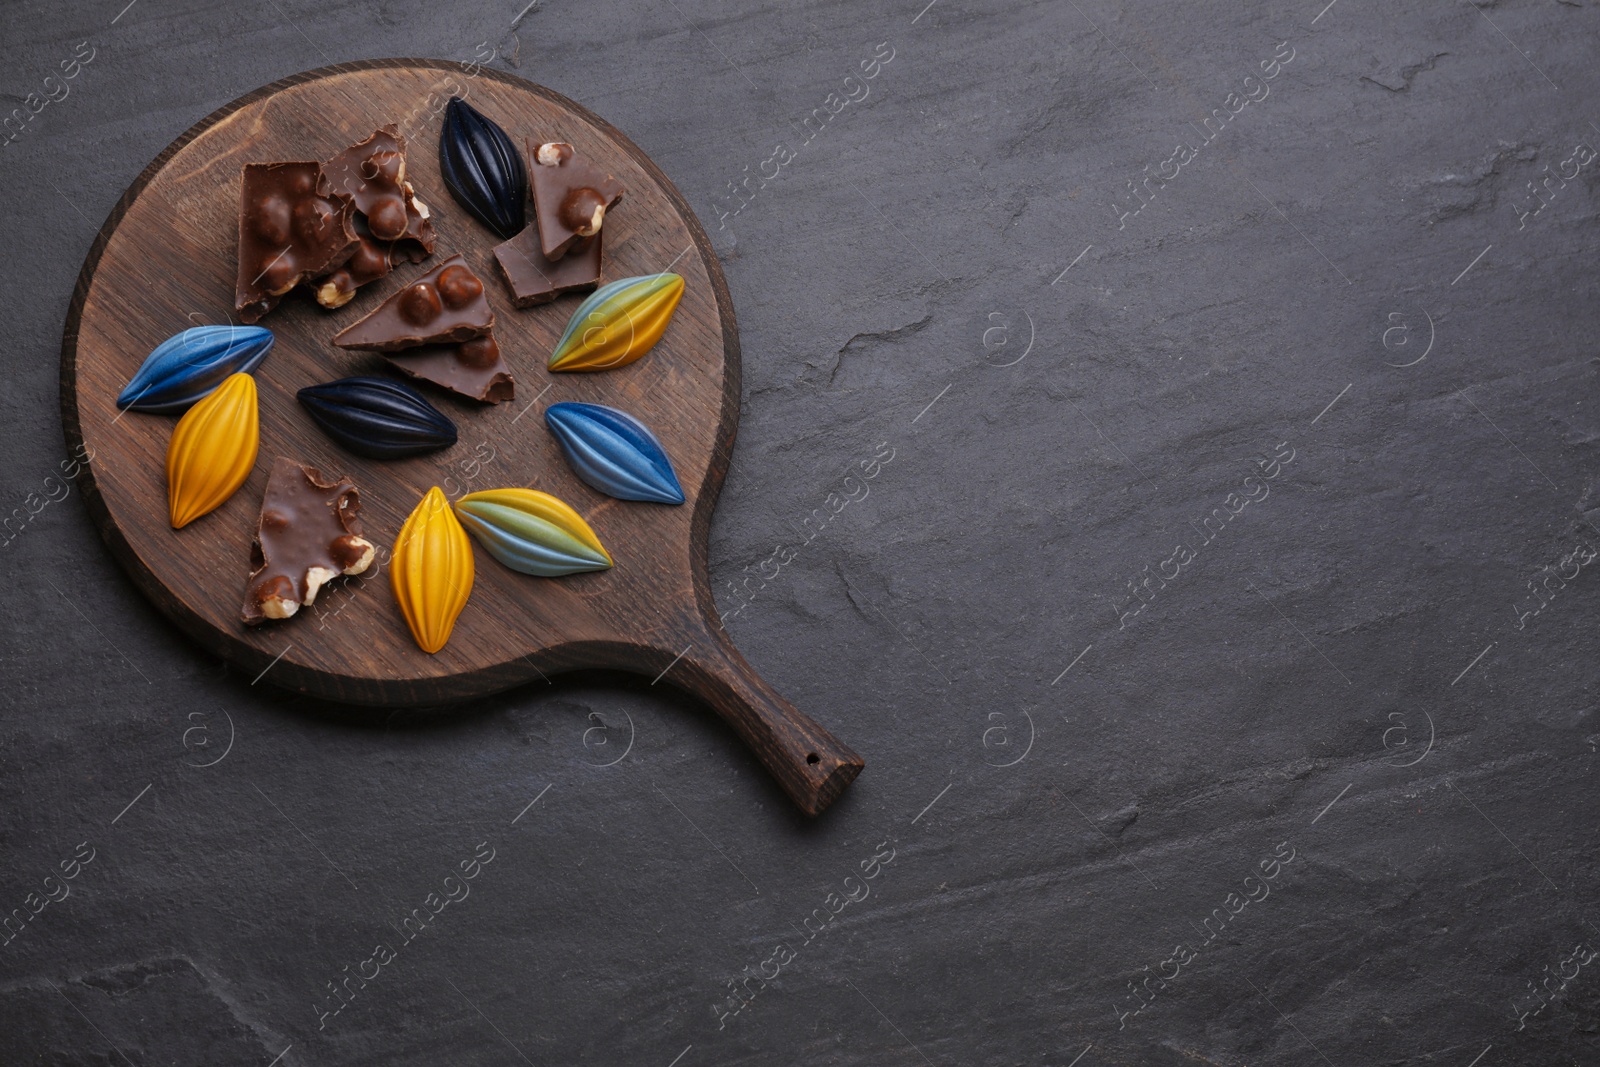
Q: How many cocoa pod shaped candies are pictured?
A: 8